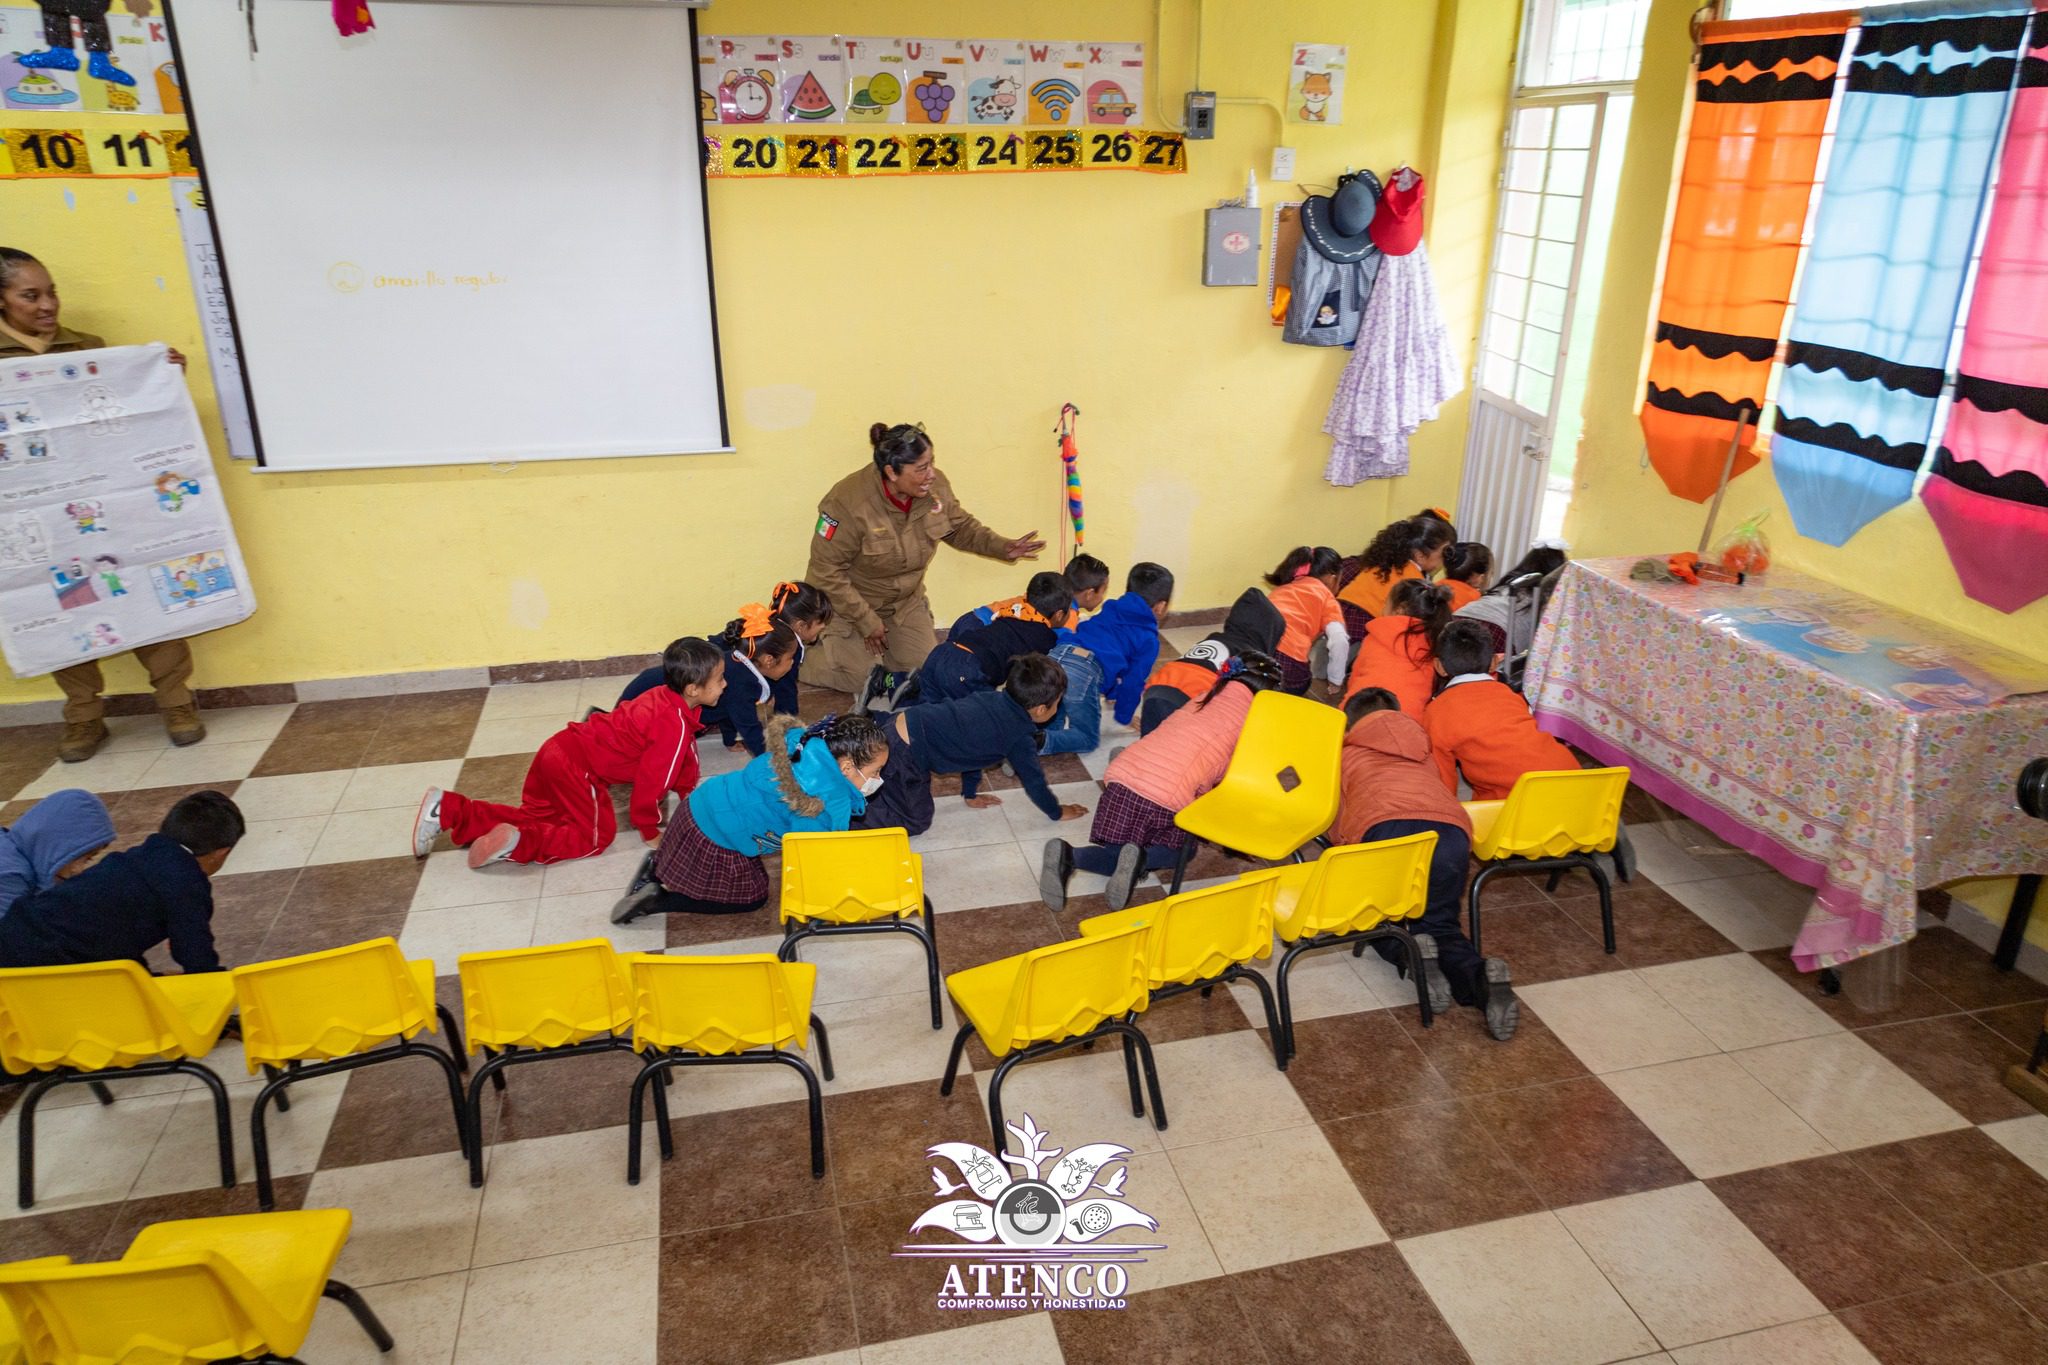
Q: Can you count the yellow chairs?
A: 12